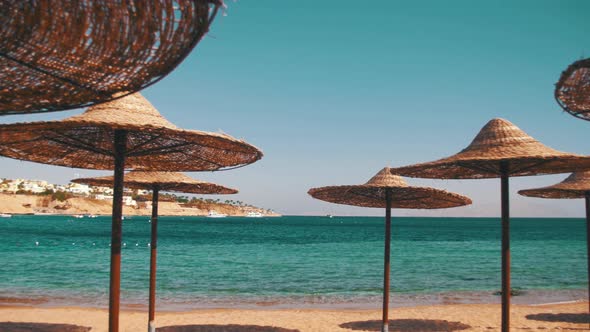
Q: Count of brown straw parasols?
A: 7